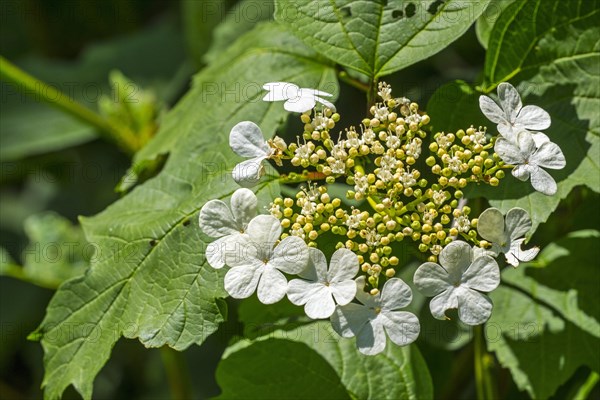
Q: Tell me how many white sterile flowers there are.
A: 10